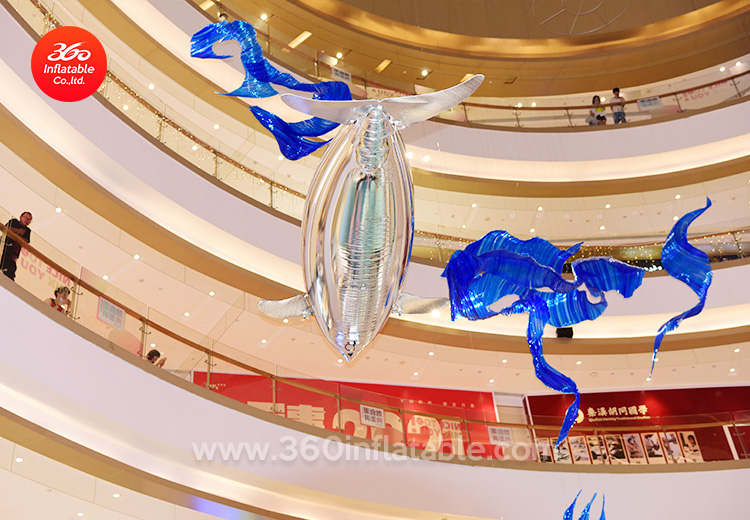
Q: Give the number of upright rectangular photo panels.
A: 9